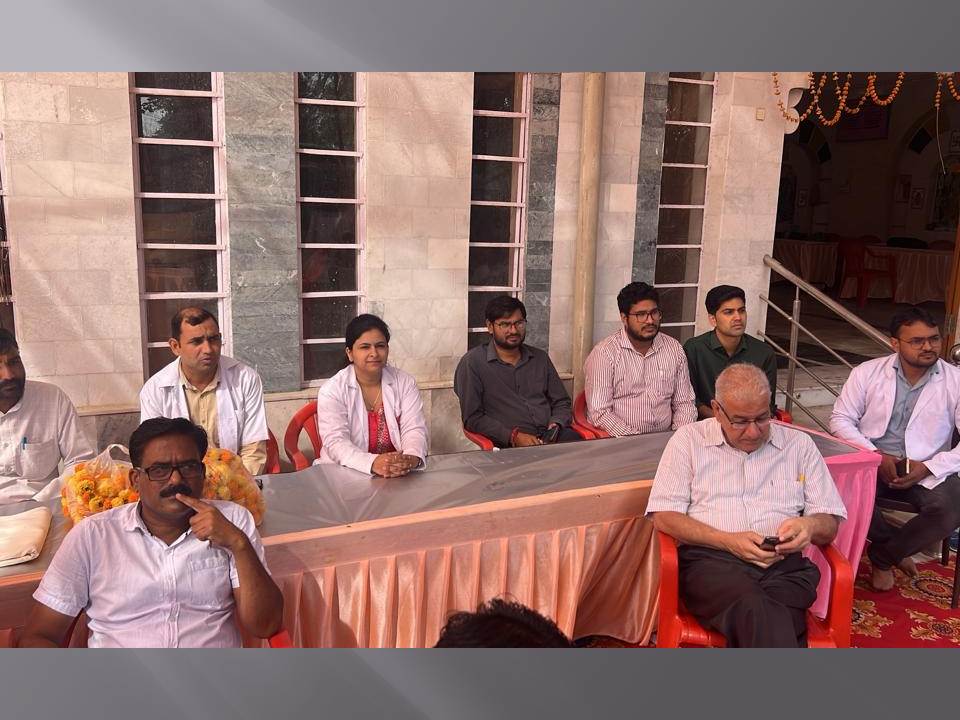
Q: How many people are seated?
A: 9